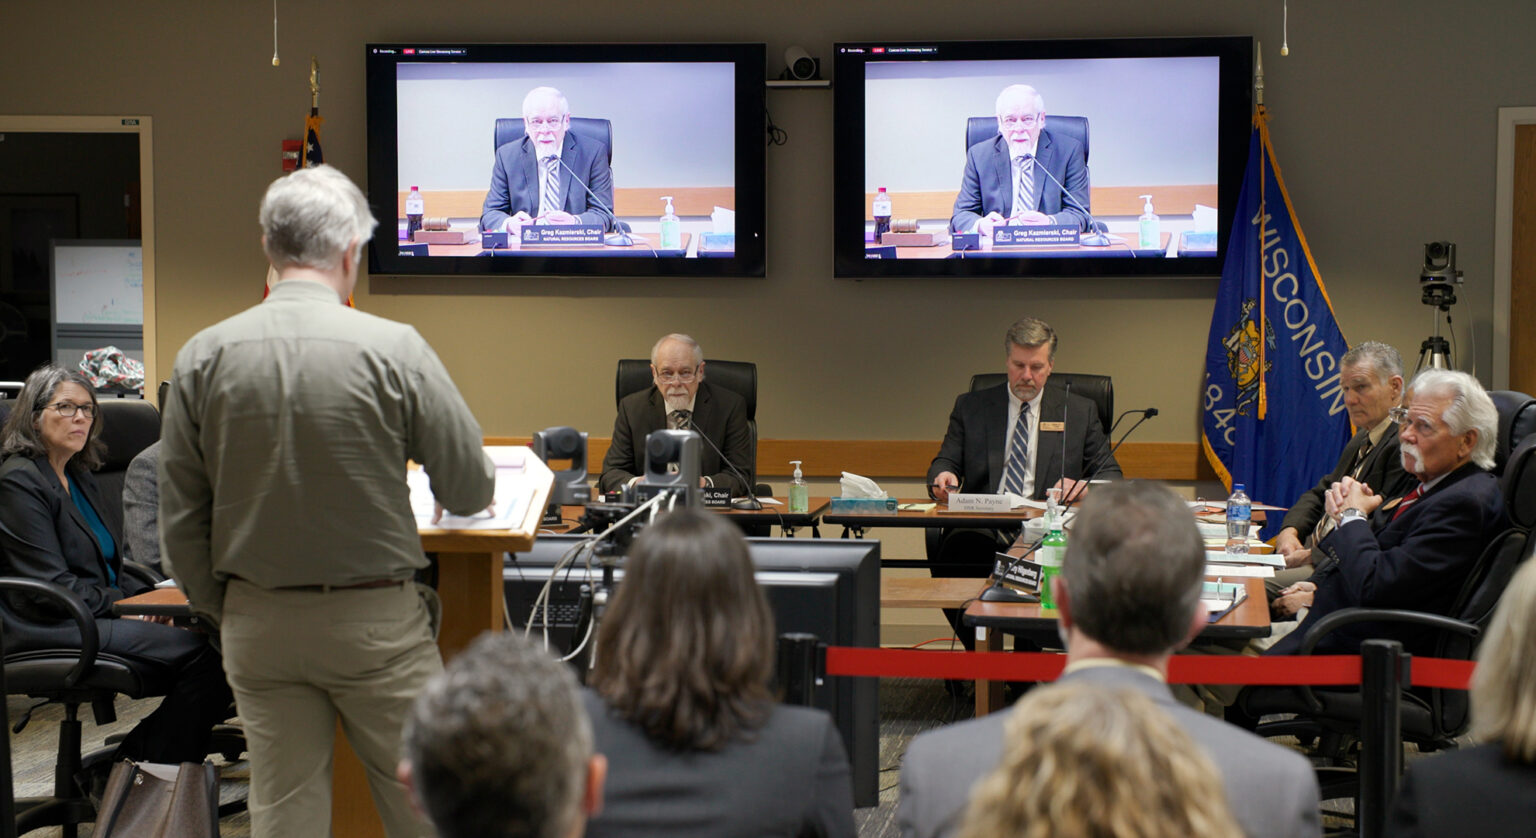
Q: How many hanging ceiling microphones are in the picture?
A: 2